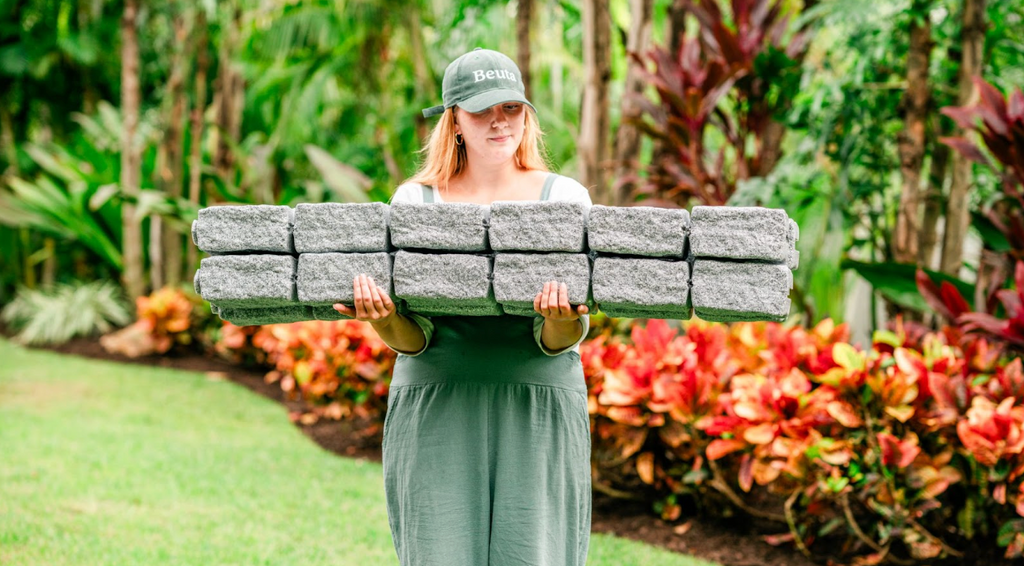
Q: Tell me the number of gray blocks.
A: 12